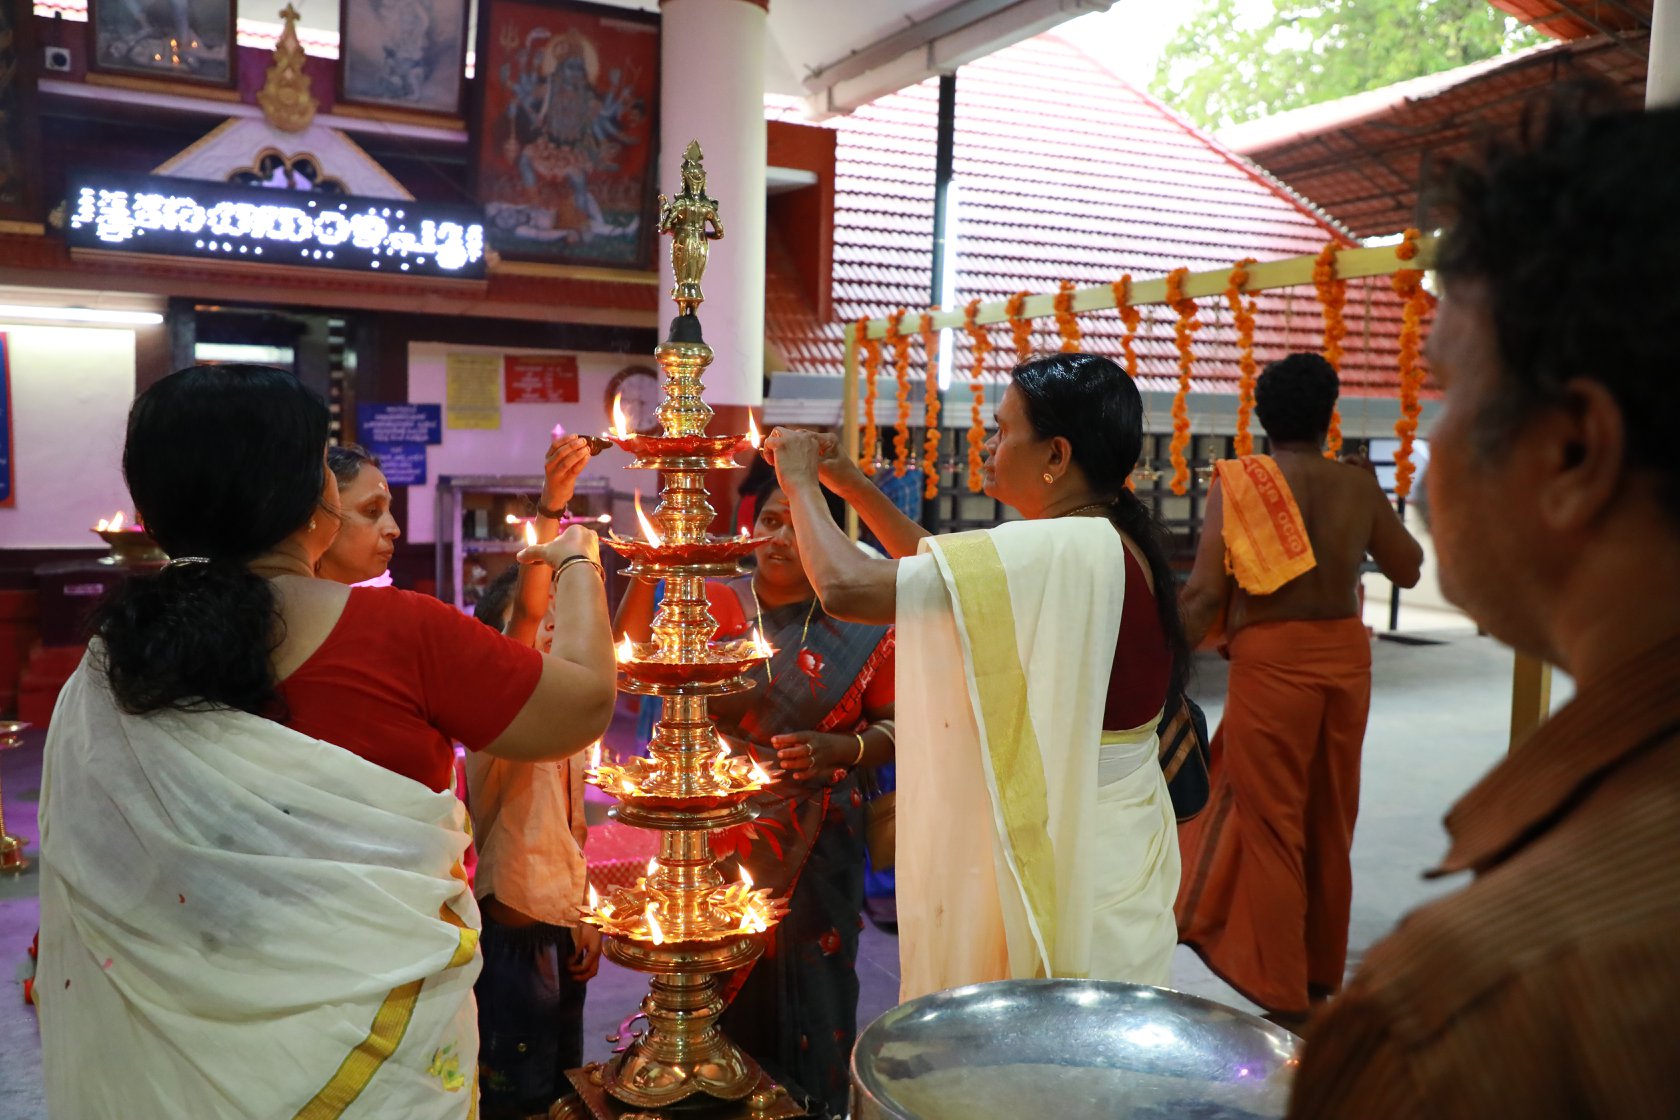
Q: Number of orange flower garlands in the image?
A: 11